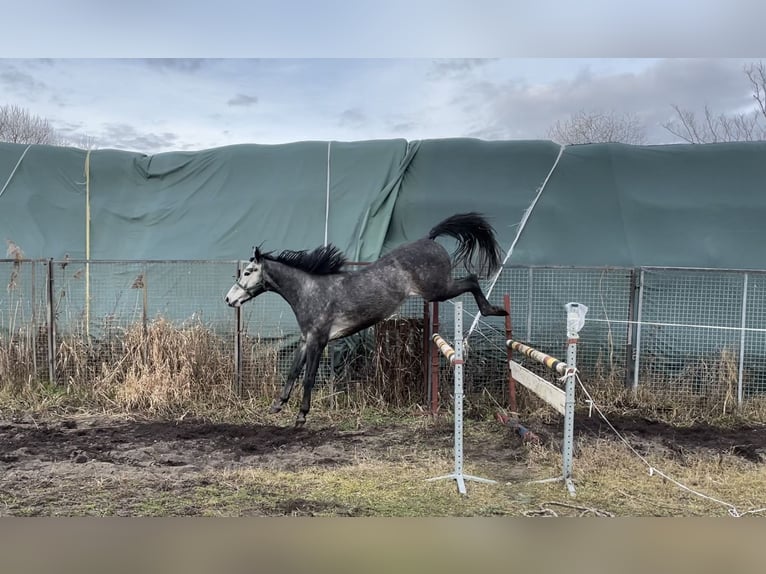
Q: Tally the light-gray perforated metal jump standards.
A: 2